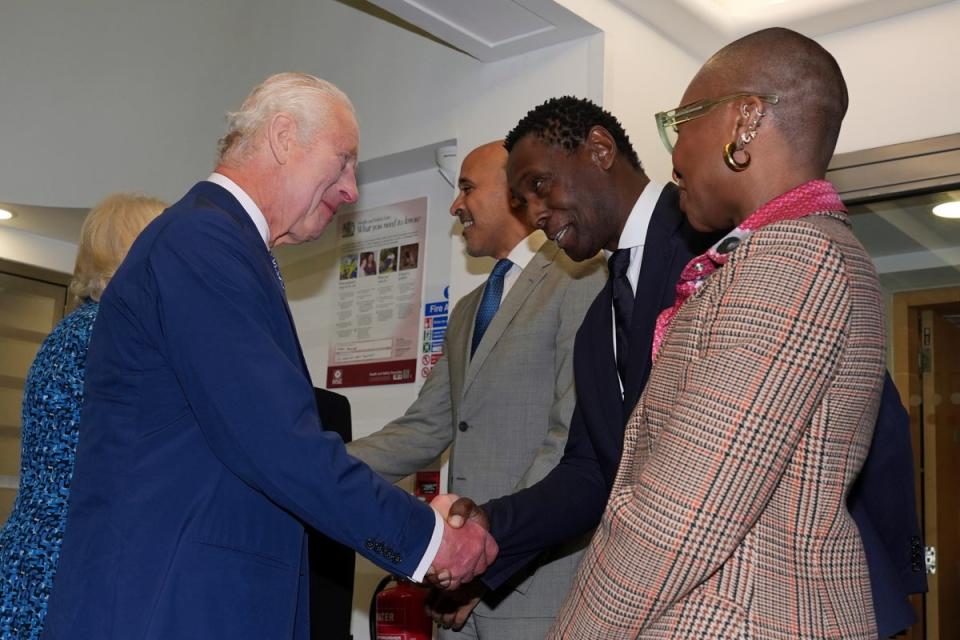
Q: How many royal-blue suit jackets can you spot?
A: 1